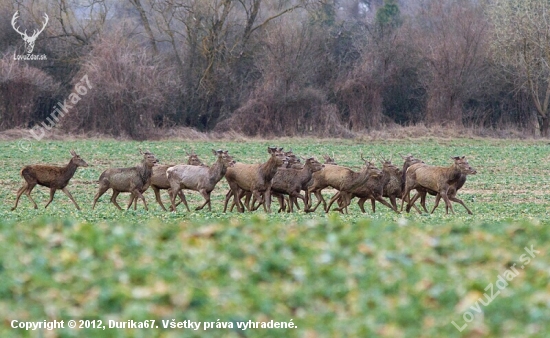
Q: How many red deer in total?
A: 13